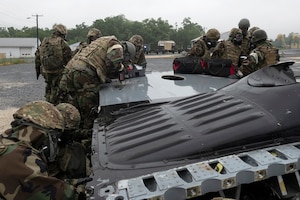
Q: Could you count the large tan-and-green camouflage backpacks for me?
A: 1